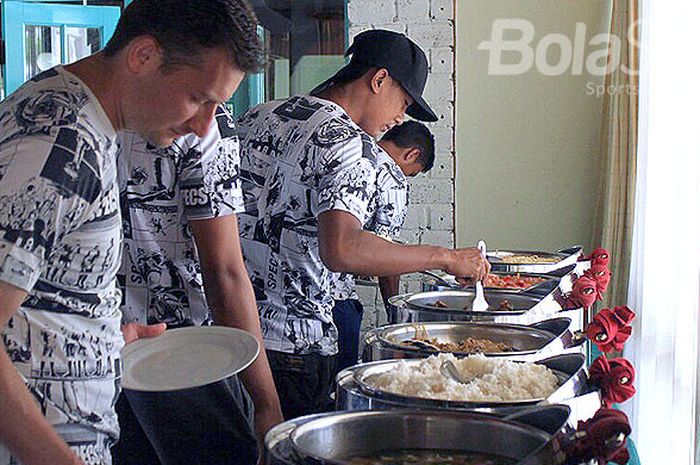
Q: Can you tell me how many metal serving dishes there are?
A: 6